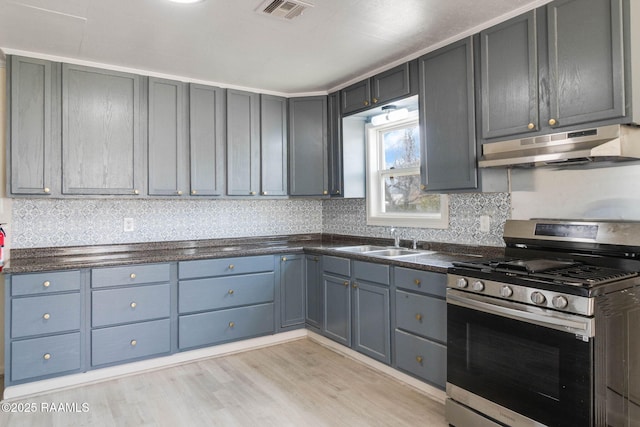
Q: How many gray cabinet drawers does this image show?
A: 12